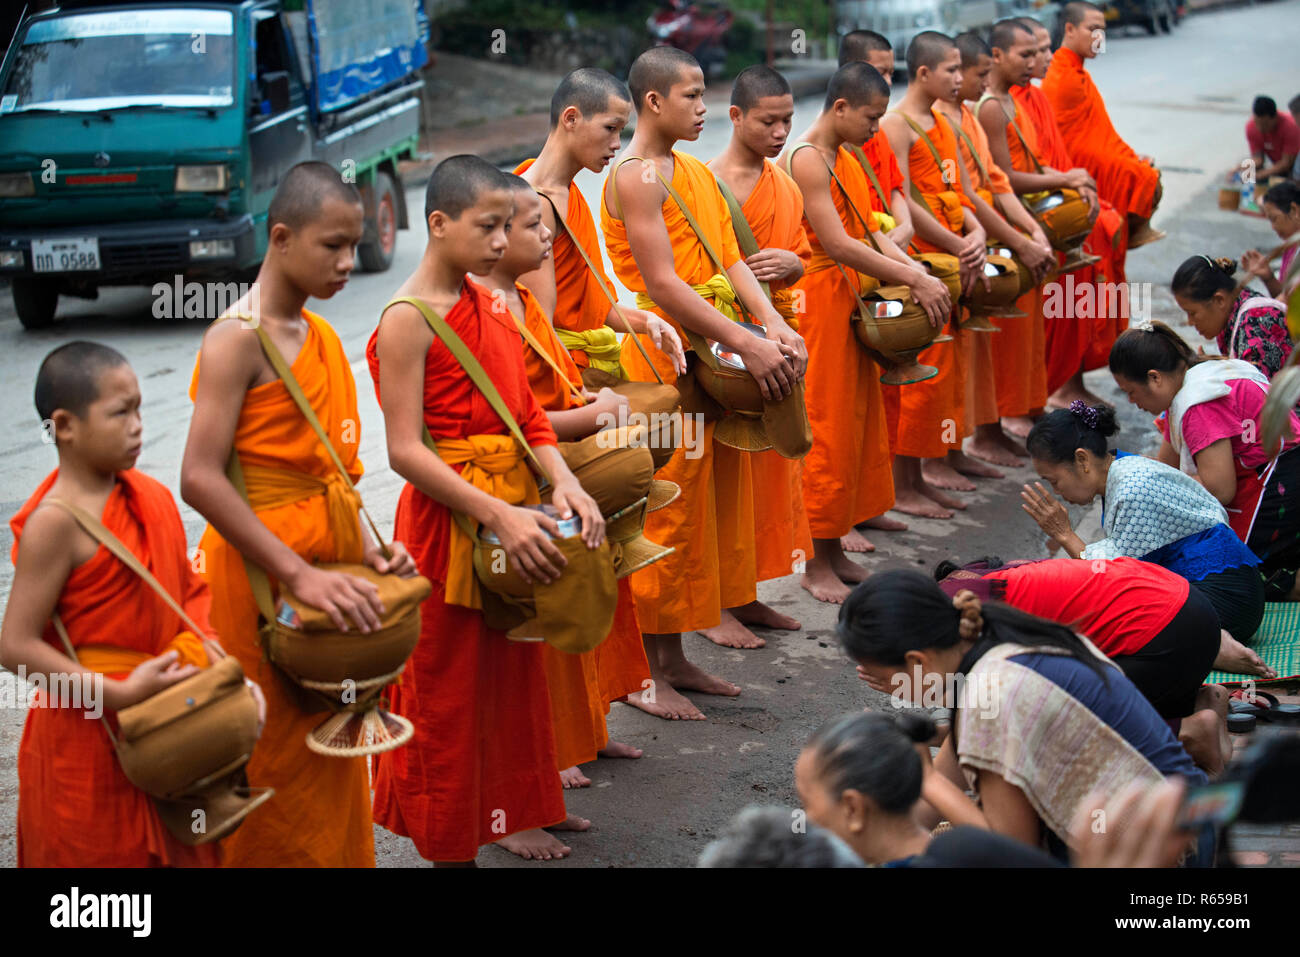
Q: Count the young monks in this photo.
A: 14